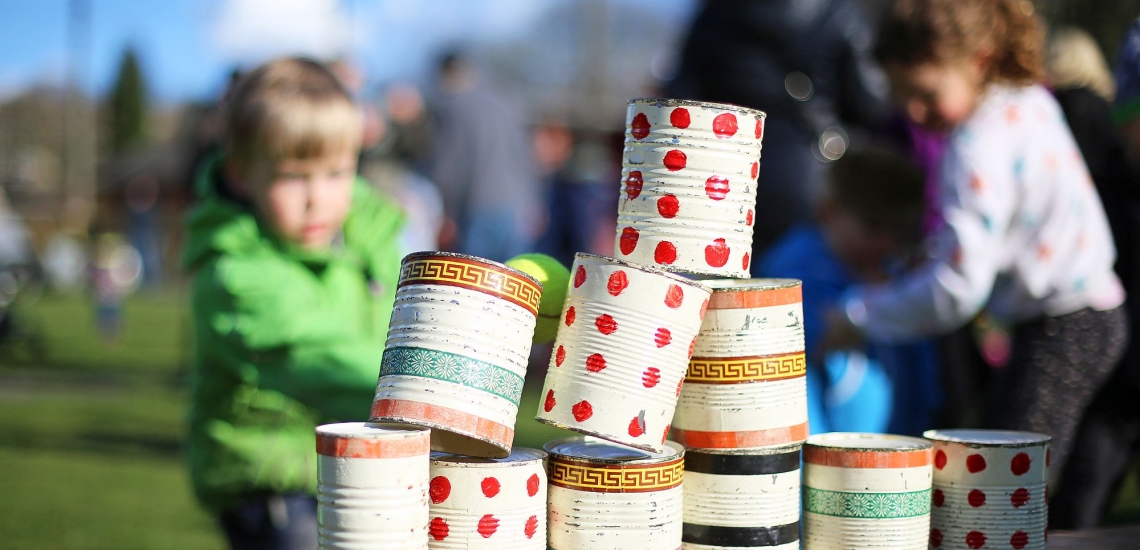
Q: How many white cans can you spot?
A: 10